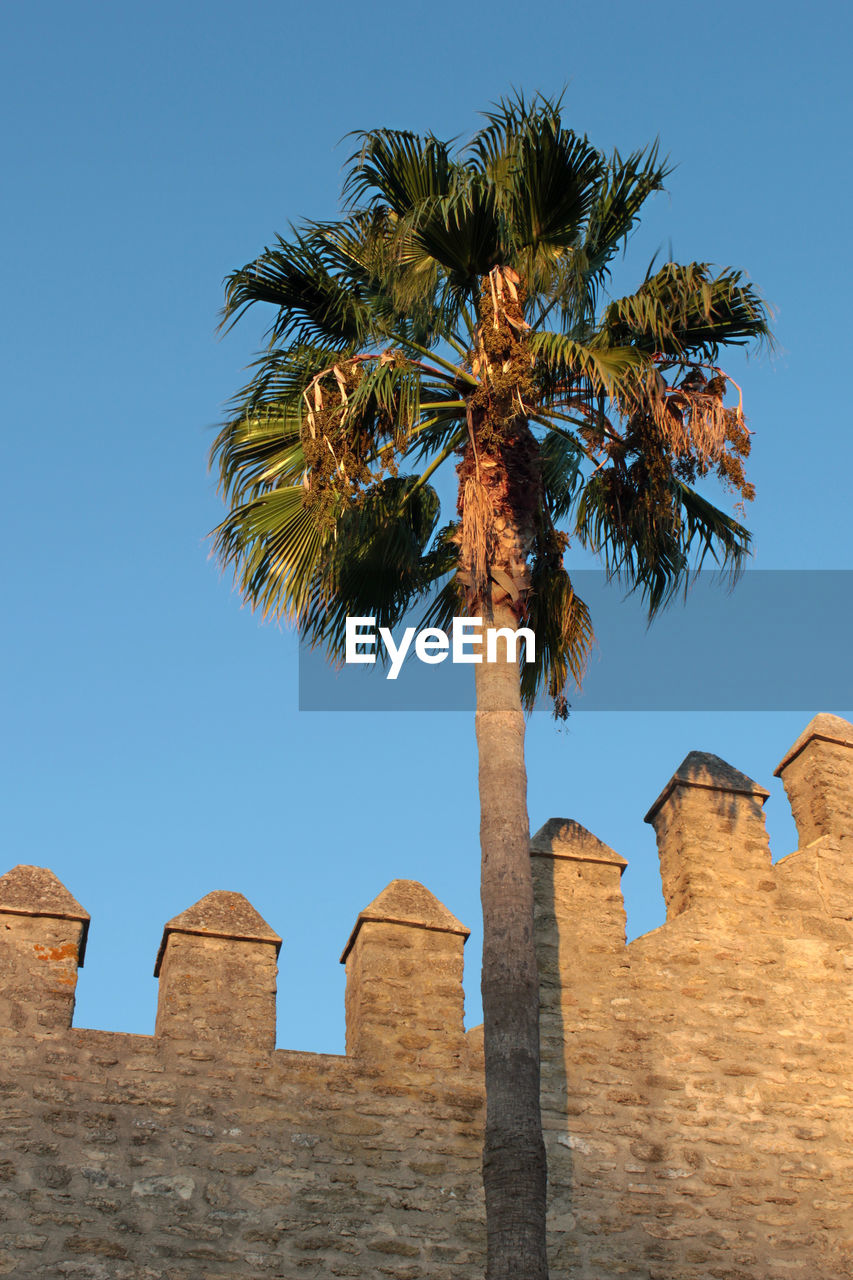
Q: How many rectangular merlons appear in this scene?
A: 6